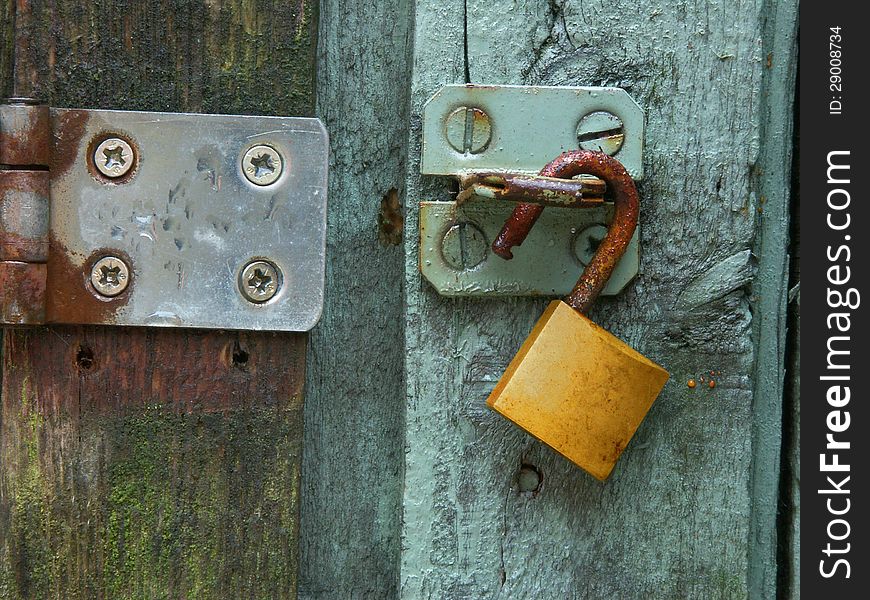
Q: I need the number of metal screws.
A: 8